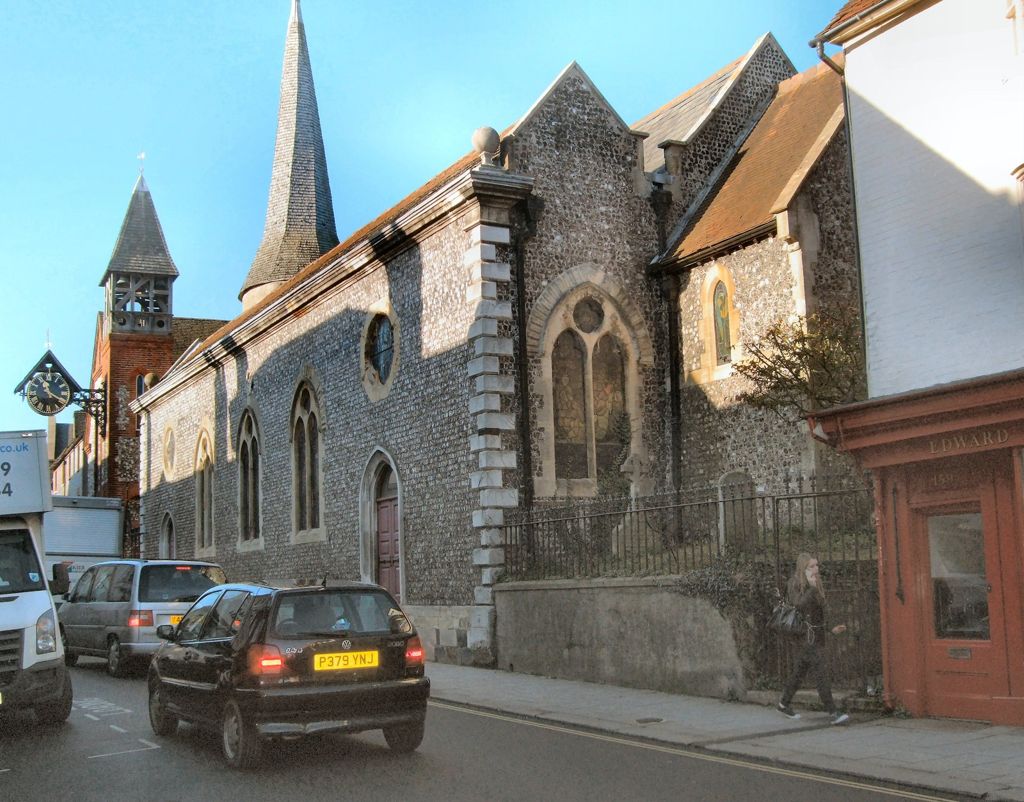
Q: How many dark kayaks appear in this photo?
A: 0